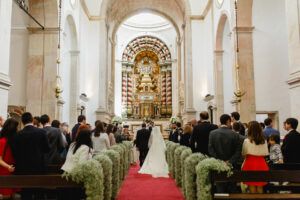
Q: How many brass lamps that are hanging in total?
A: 2